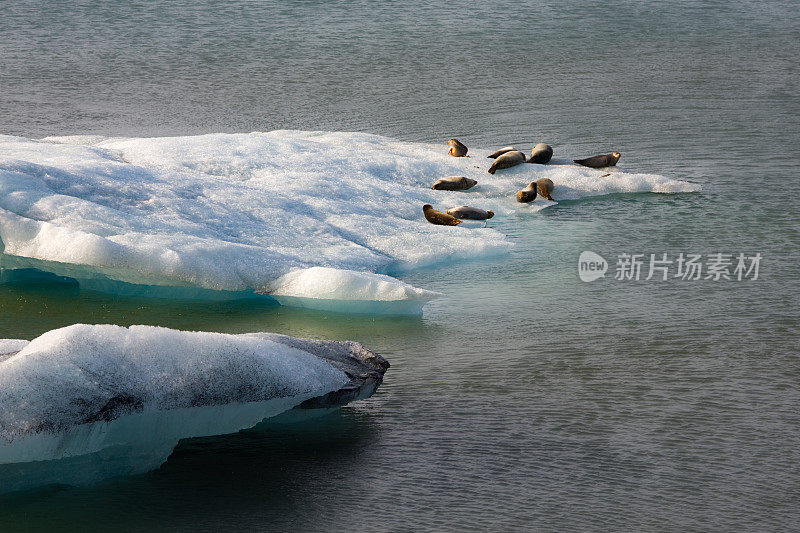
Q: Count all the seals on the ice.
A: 10